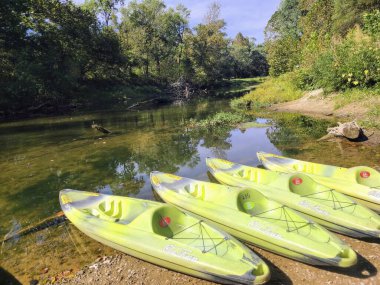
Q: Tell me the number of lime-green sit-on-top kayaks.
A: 4